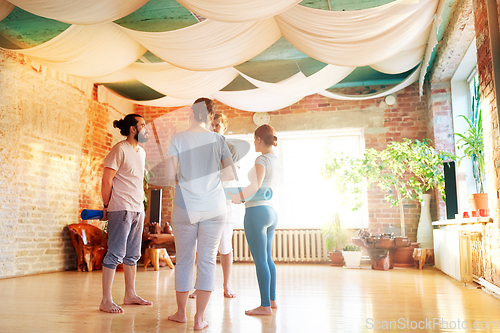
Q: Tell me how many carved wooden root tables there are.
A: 2